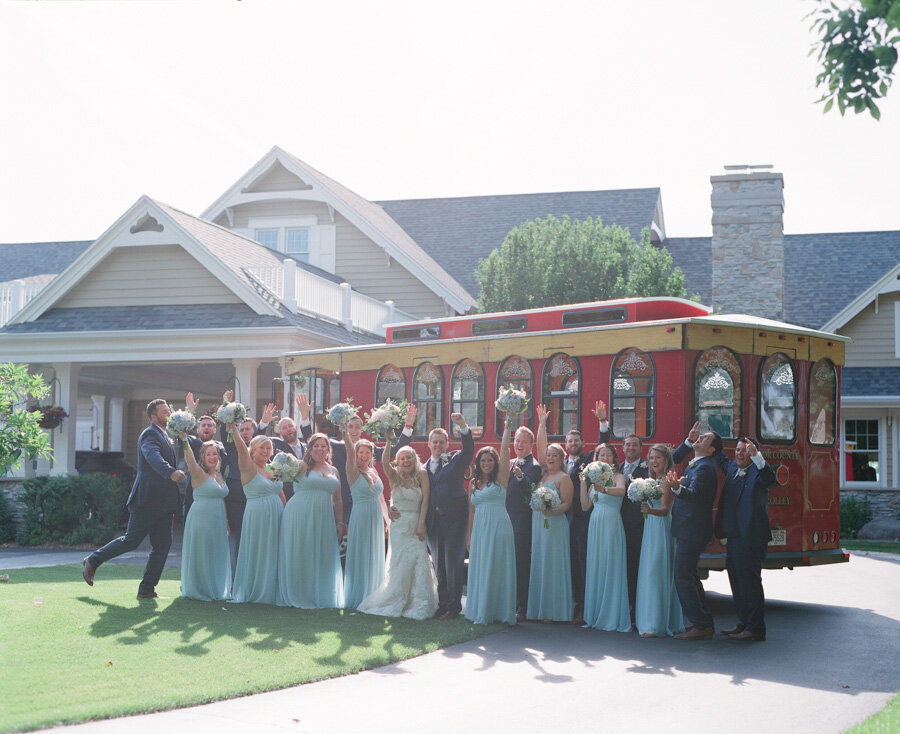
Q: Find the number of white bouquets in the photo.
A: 9